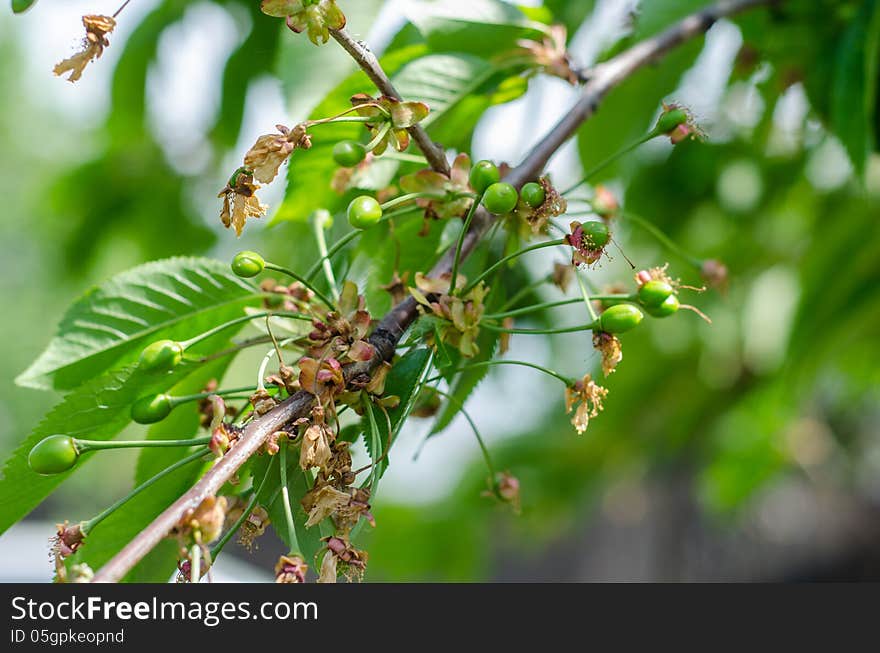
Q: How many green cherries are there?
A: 14